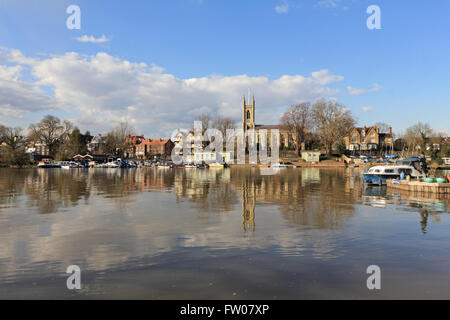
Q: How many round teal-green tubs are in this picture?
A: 2